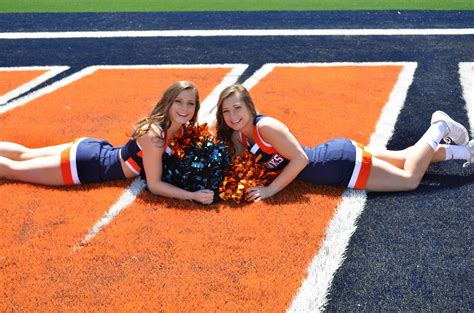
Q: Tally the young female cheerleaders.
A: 2